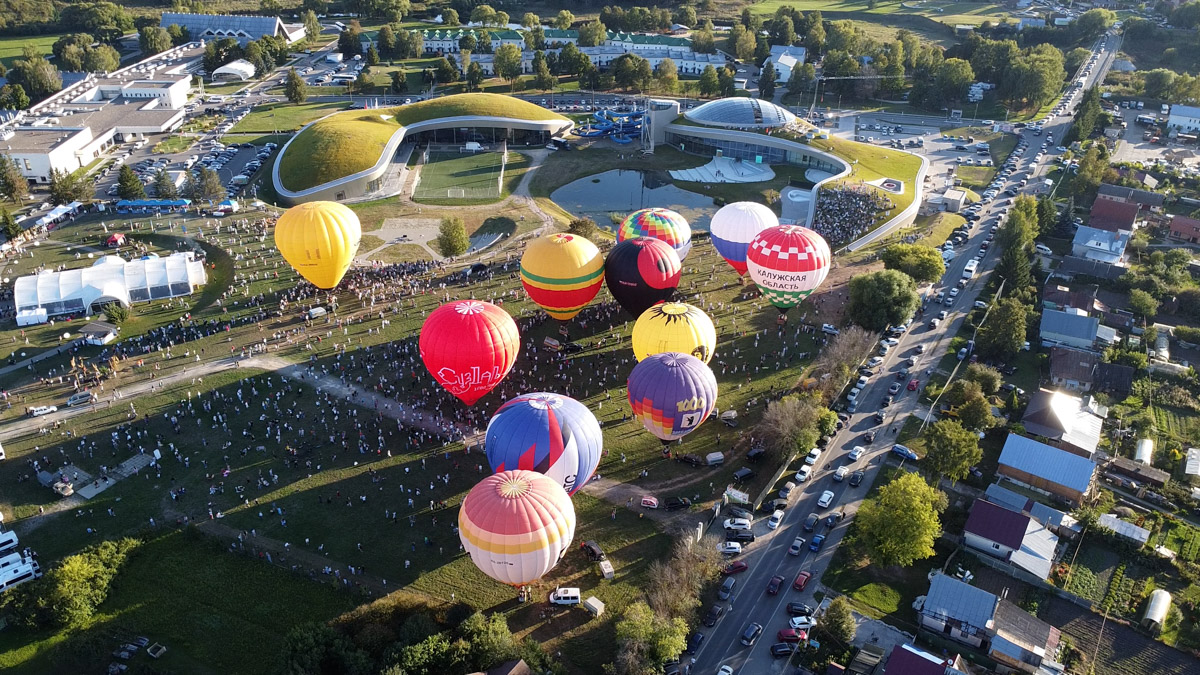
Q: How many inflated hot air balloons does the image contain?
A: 11